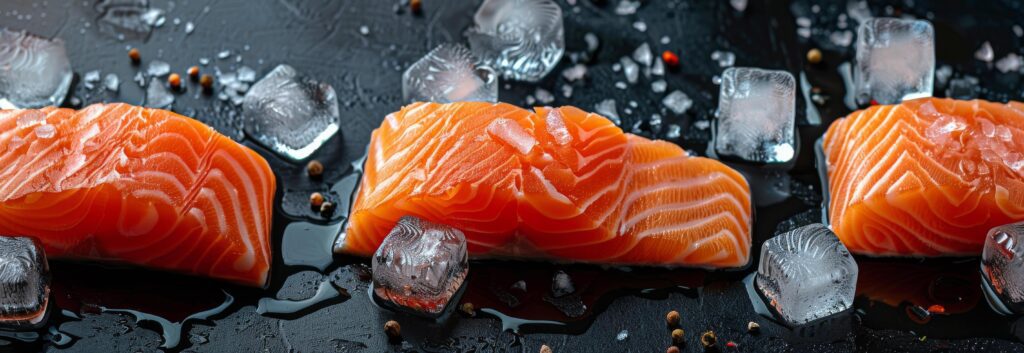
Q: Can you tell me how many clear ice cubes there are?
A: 10